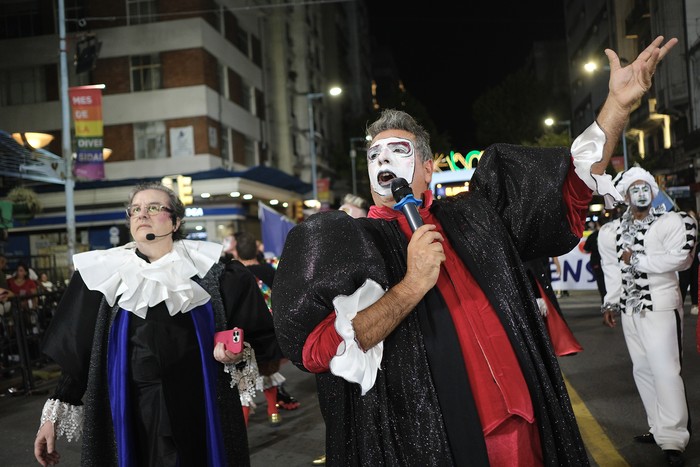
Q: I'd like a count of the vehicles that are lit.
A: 1